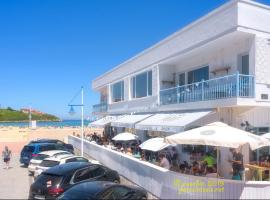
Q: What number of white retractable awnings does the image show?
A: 3